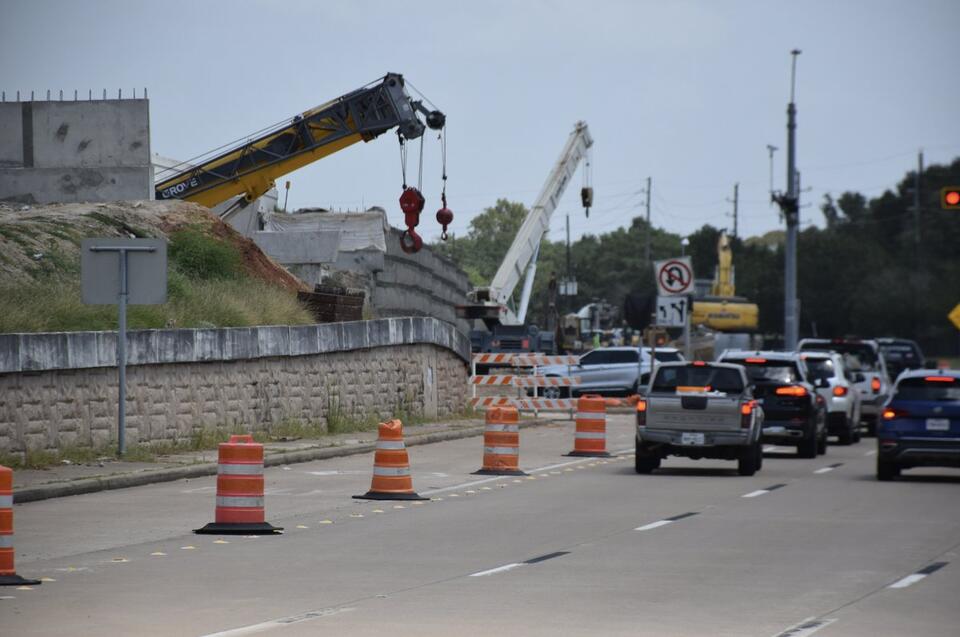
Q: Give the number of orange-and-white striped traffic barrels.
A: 5